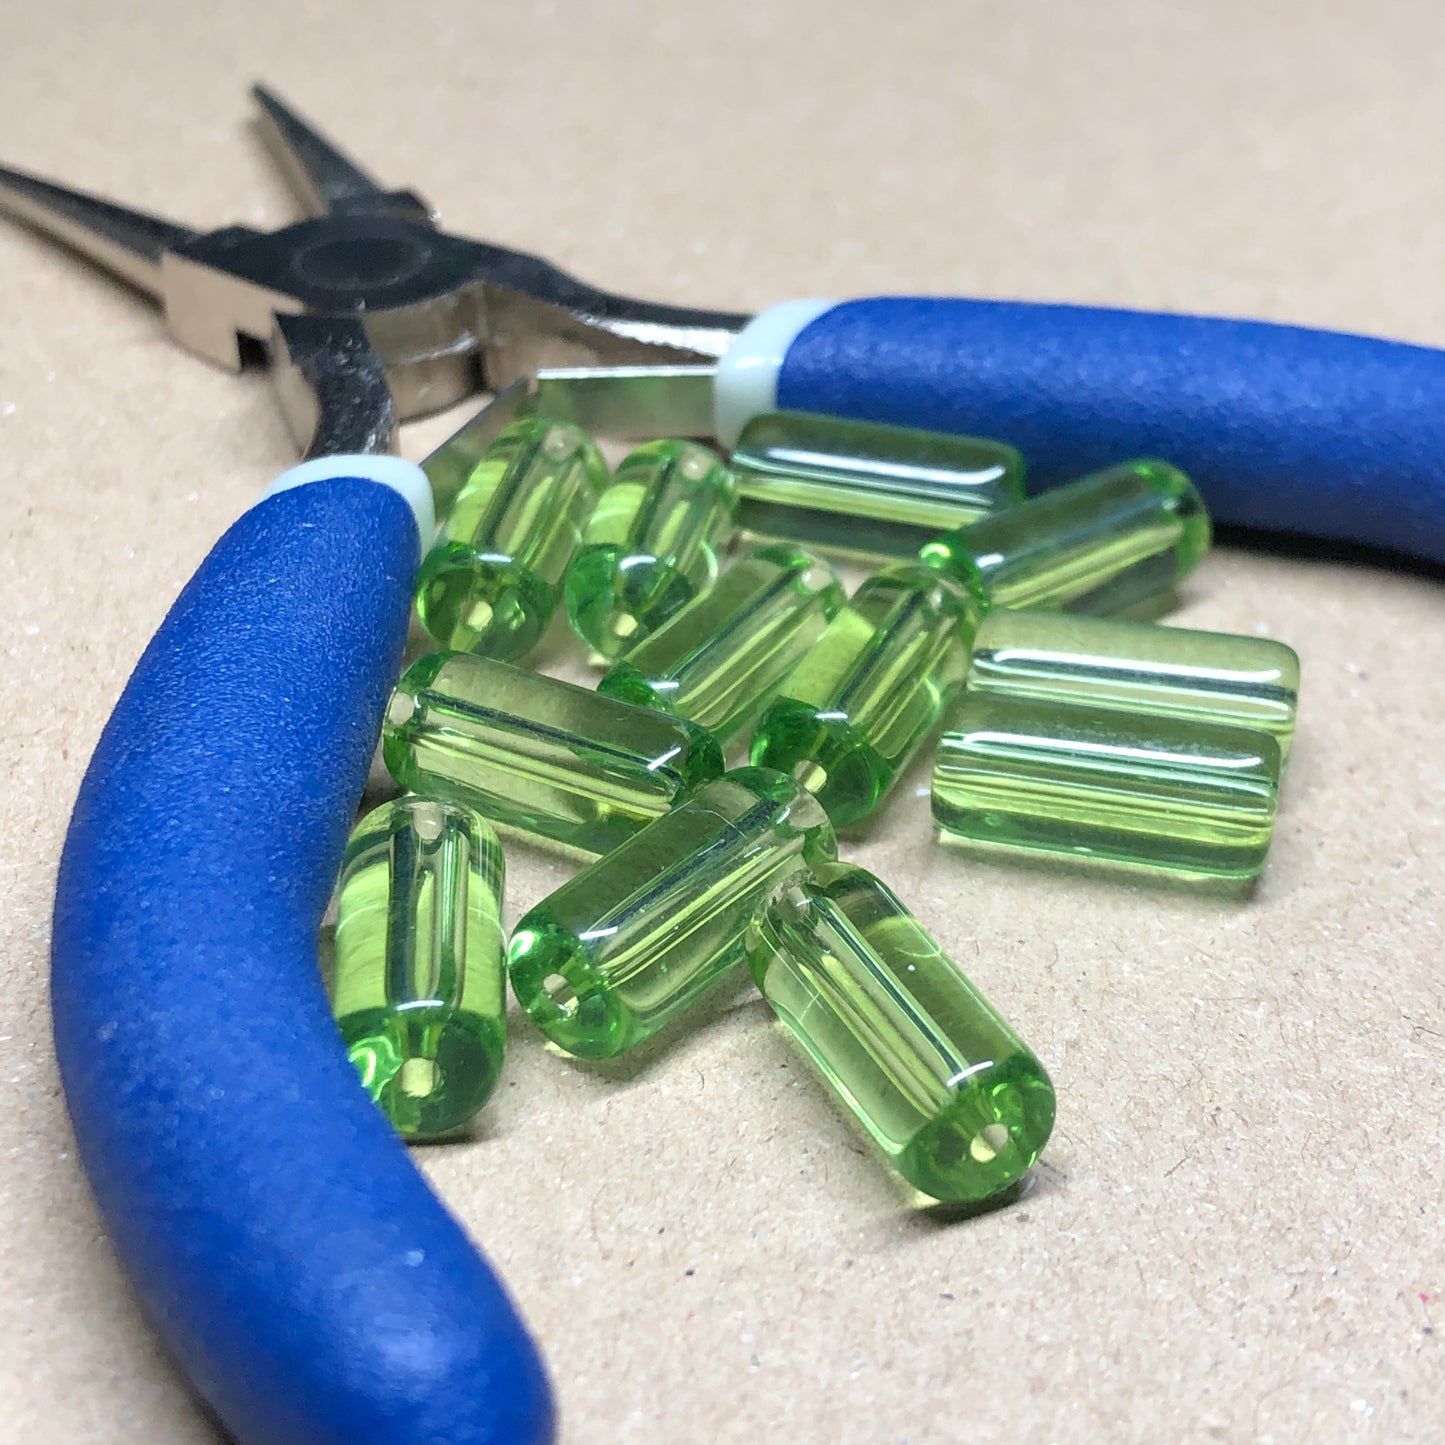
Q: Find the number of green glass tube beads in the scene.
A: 12